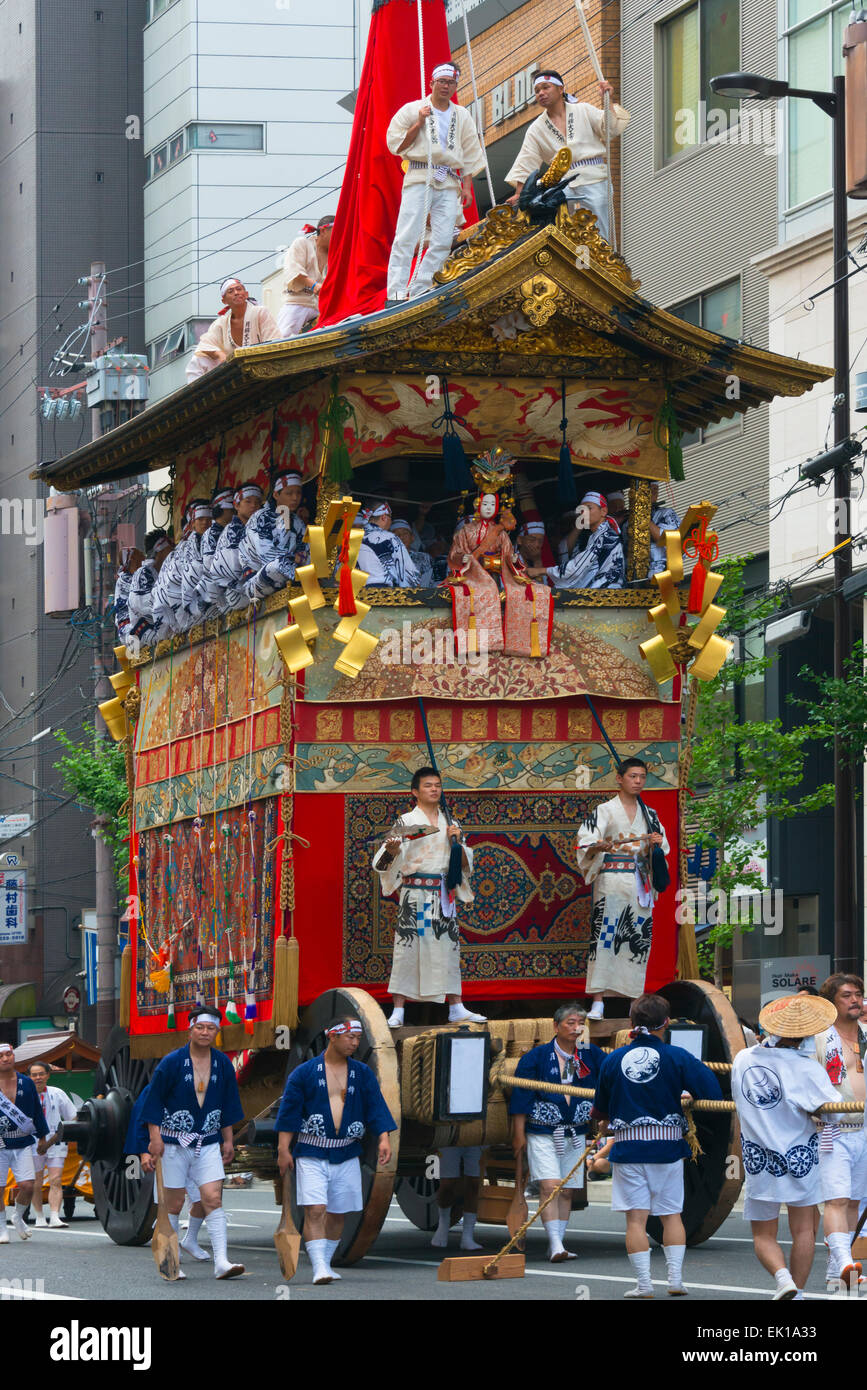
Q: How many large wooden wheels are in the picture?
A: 4